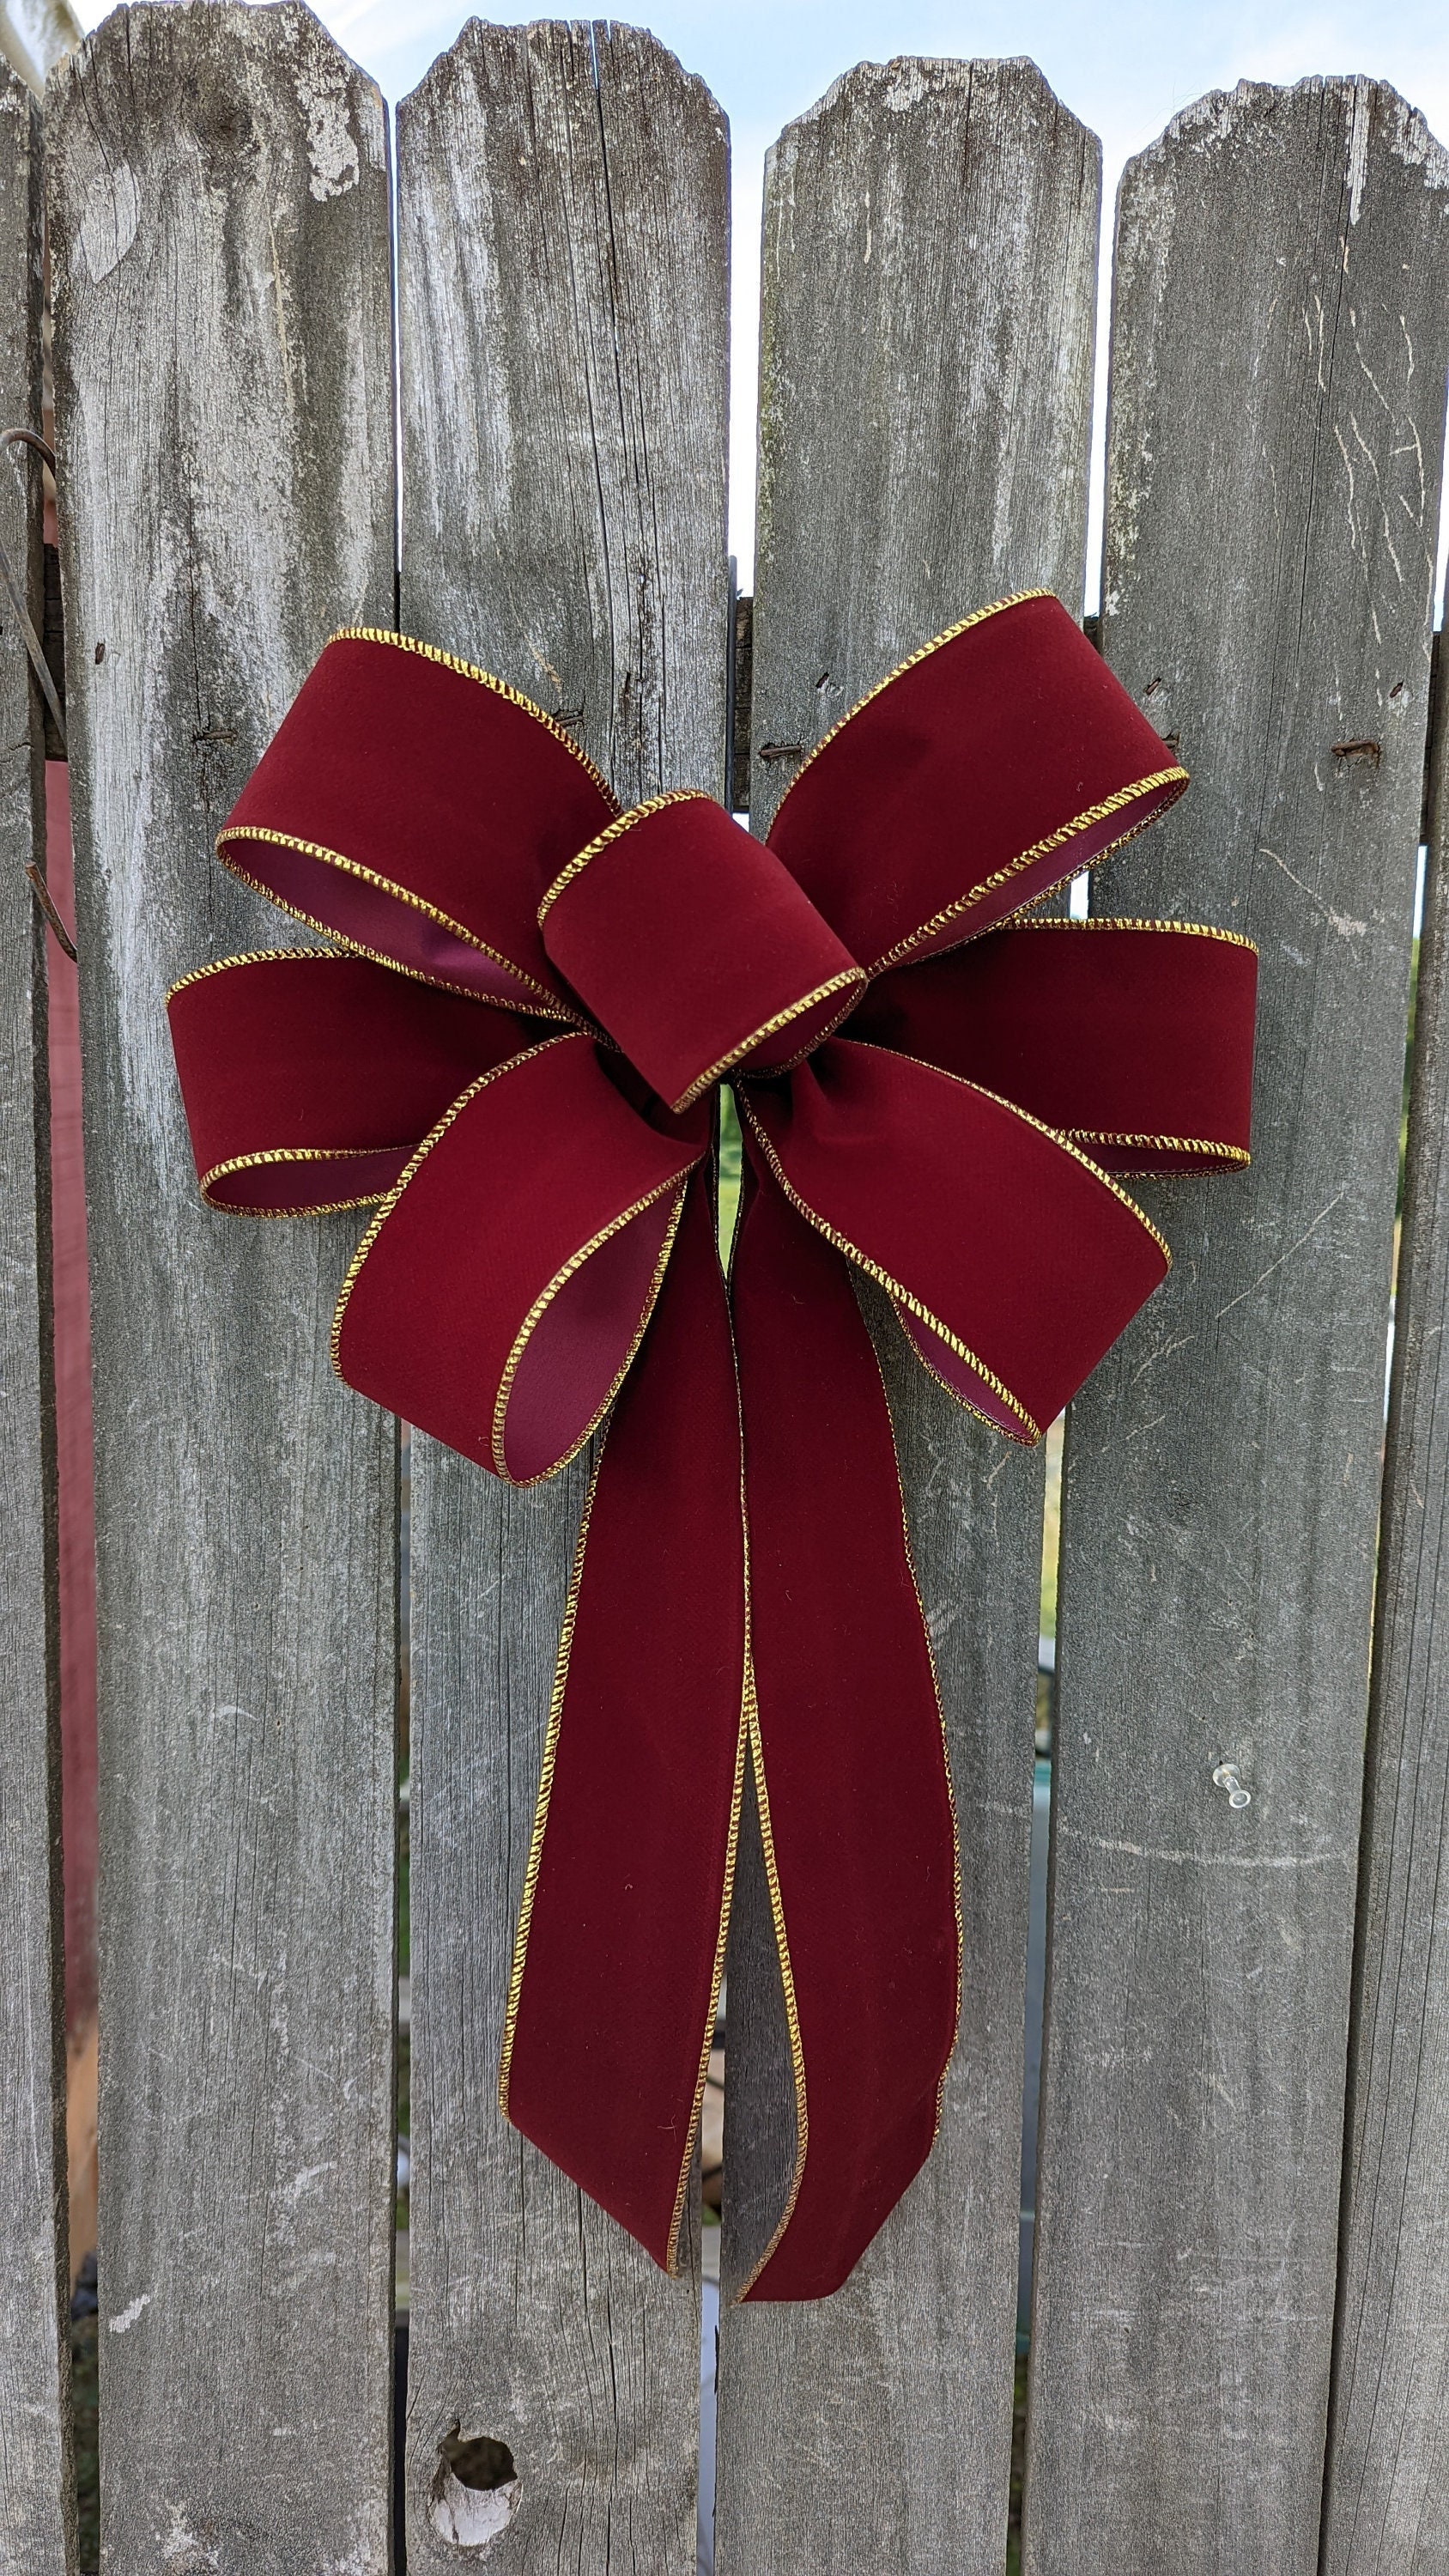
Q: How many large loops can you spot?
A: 6